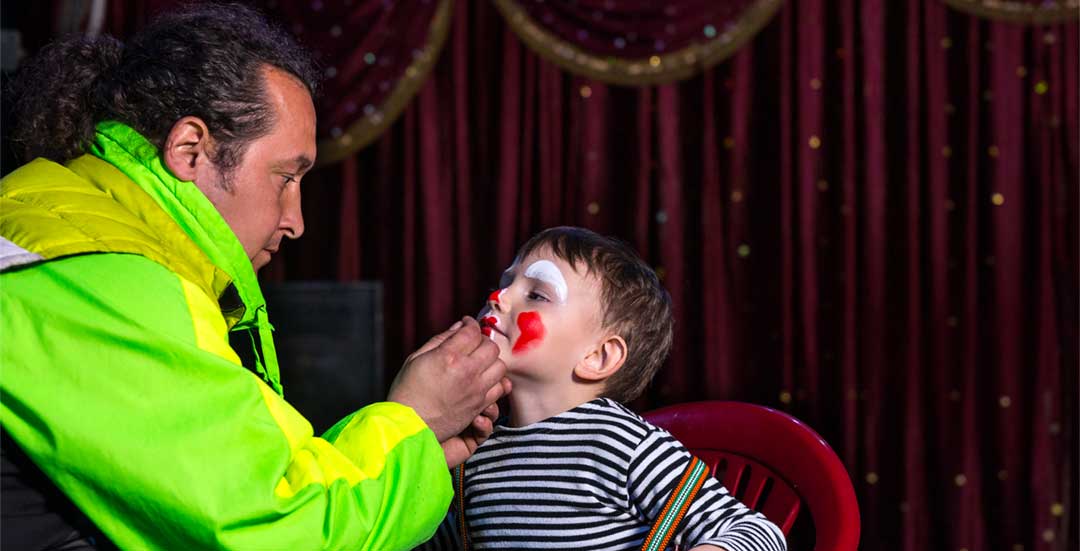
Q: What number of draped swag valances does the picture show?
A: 3